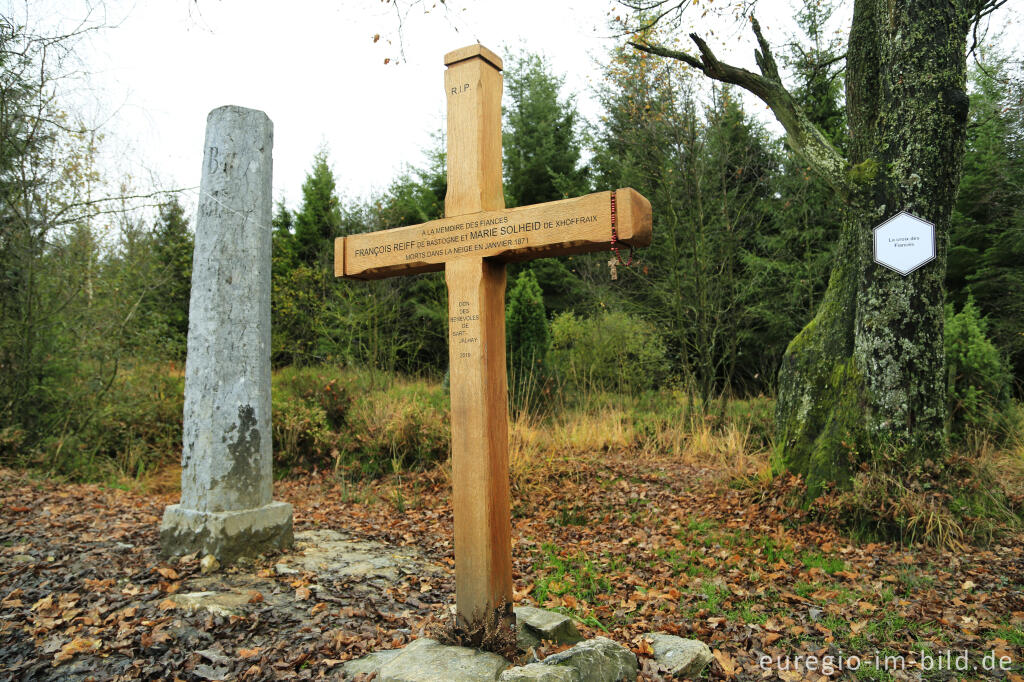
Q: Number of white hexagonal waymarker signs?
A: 1